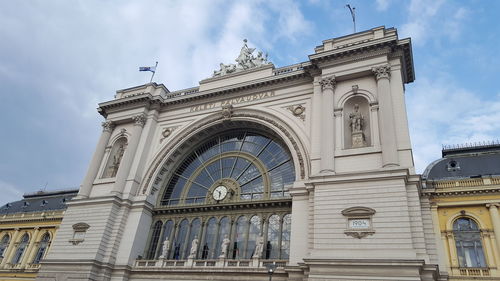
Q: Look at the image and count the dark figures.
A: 4